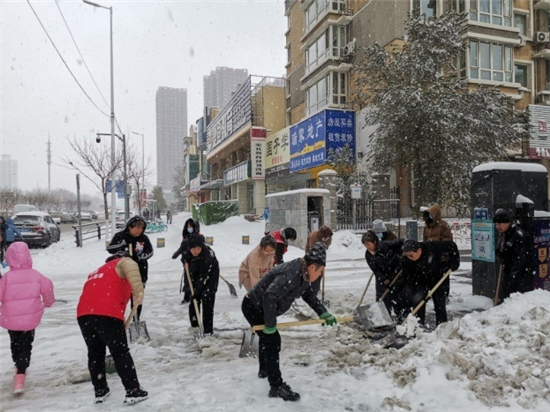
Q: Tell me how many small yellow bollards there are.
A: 3